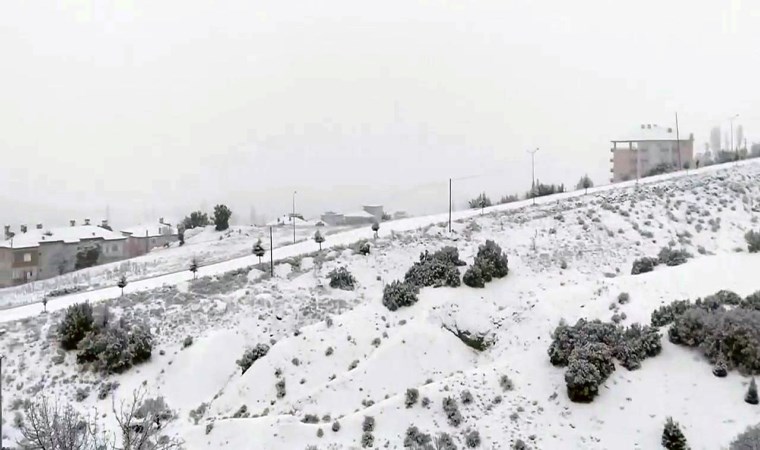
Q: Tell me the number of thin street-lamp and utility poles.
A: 6